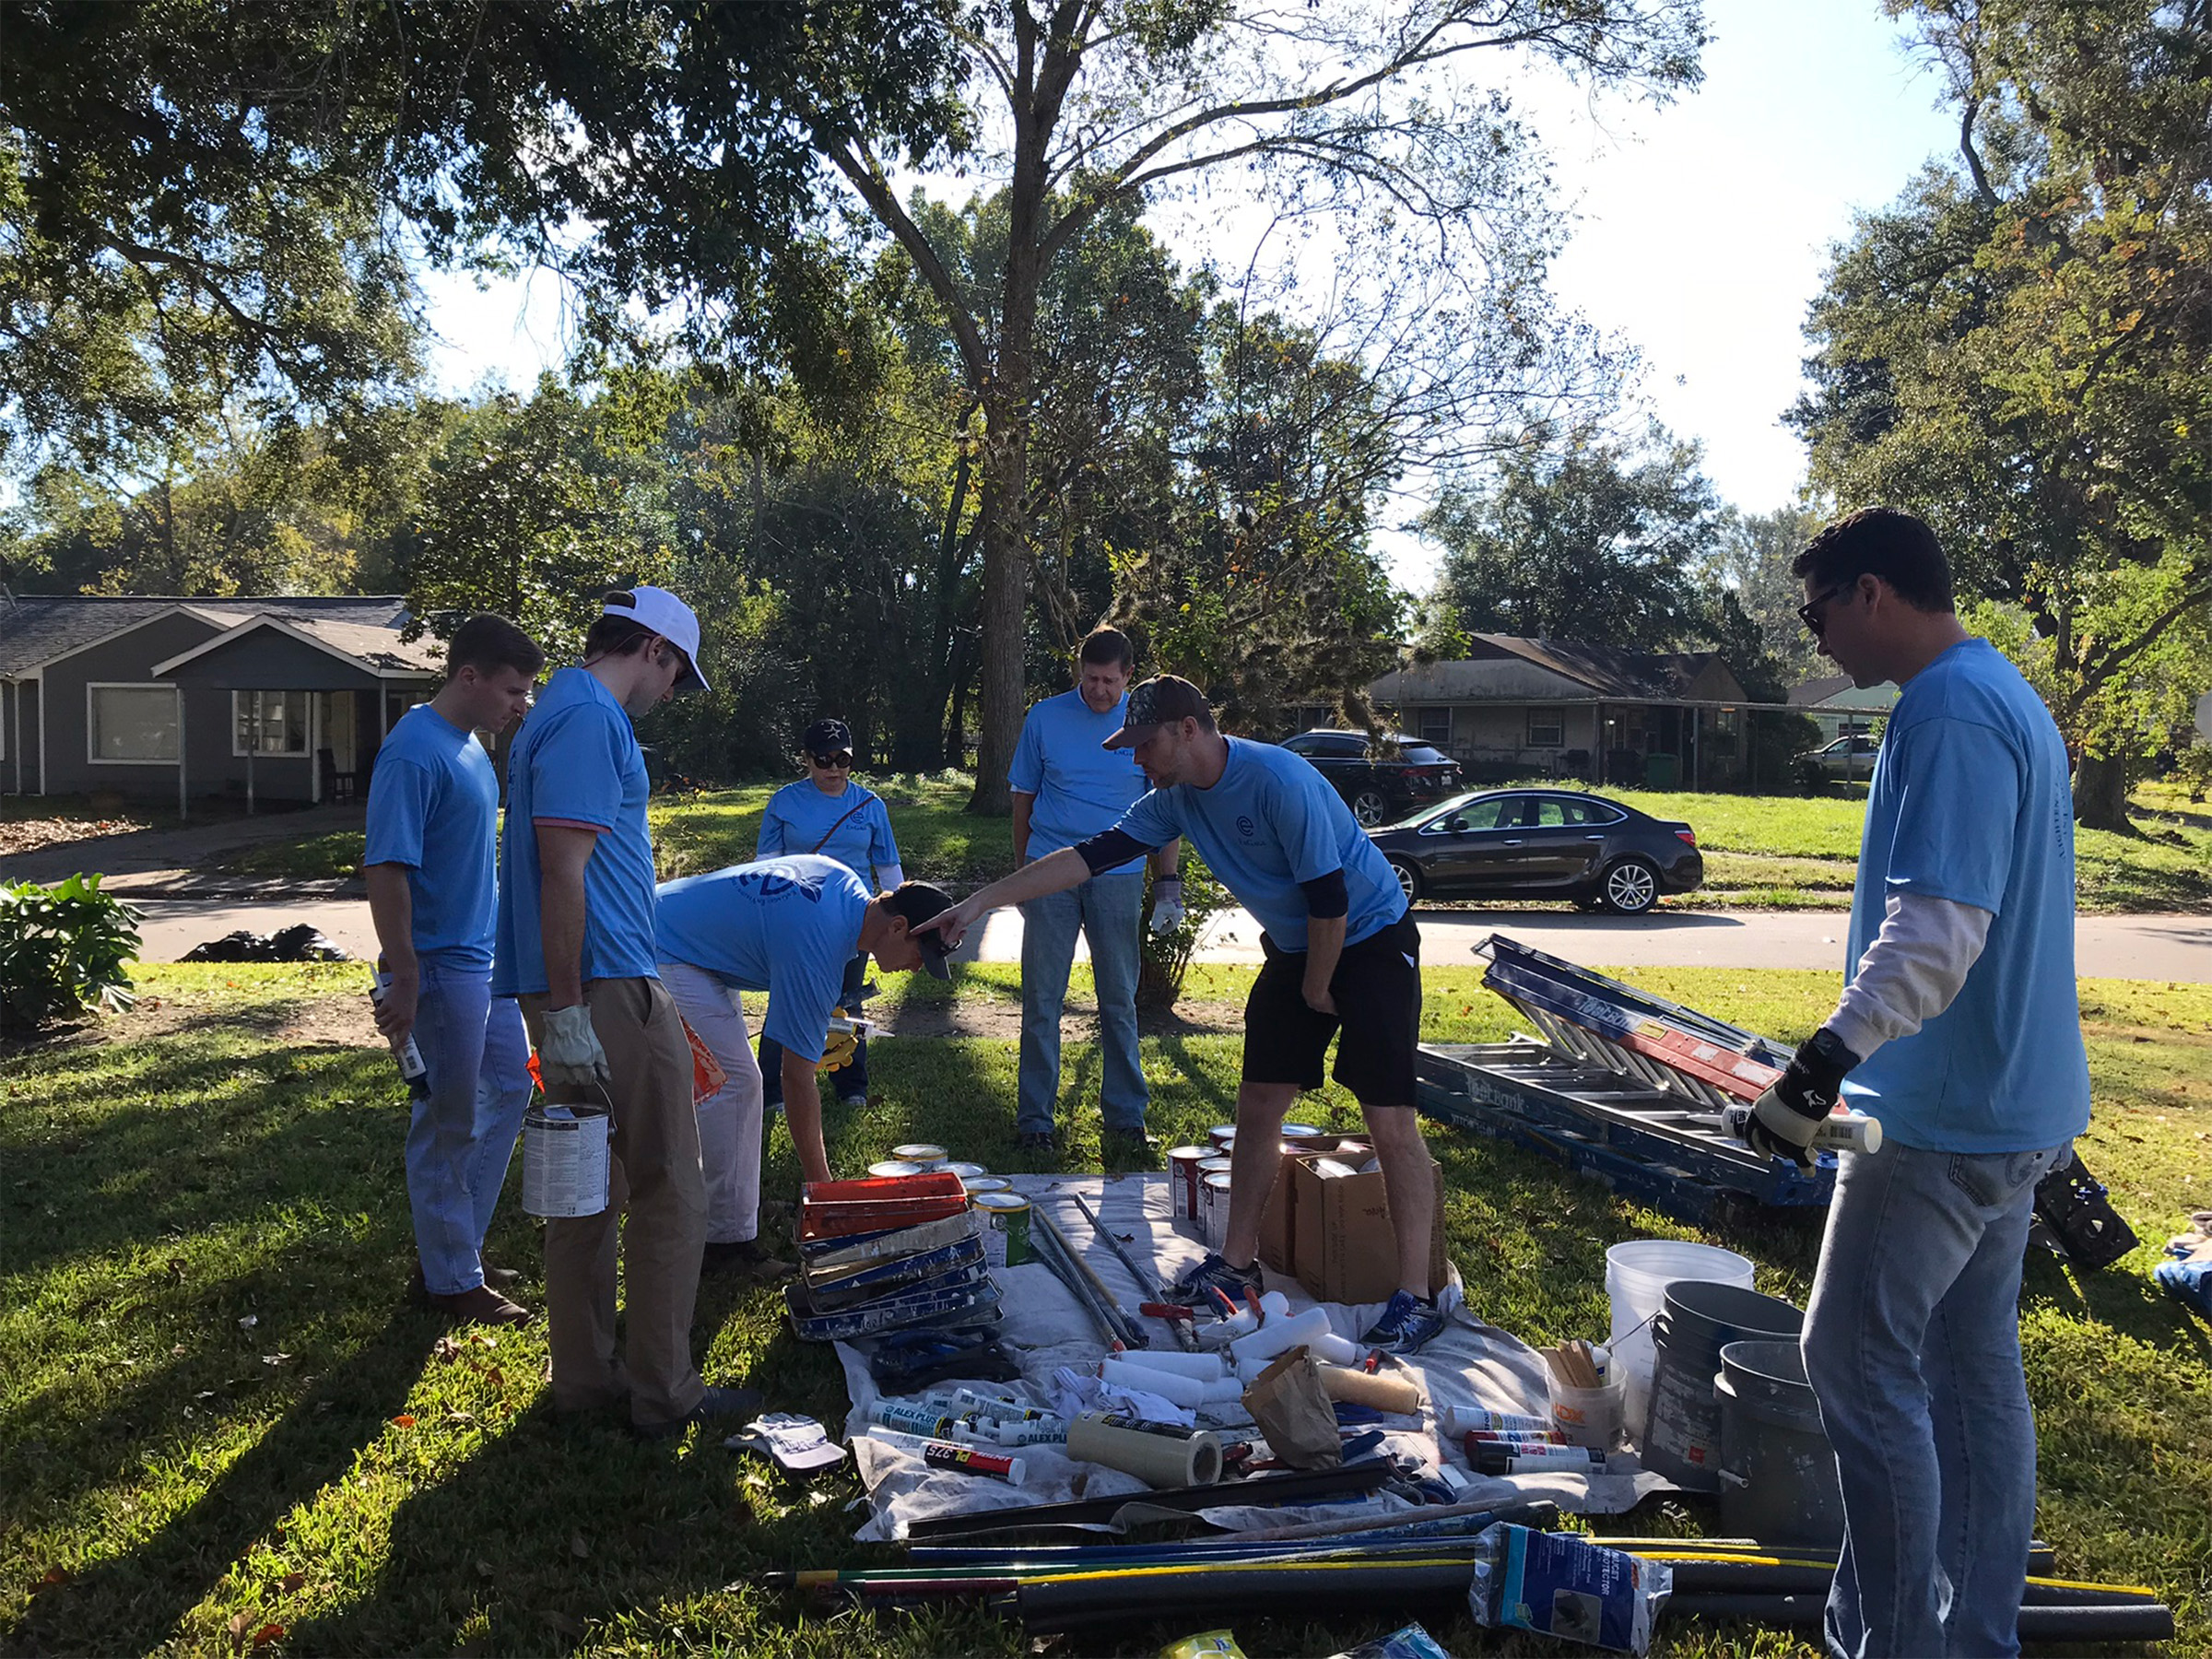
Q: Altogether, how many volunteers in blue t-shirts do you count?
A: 7